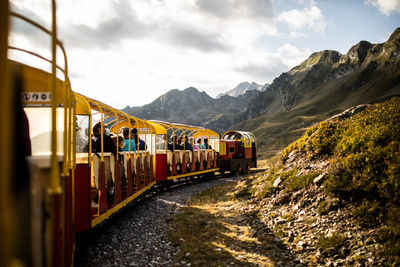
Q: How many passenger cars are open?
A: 3